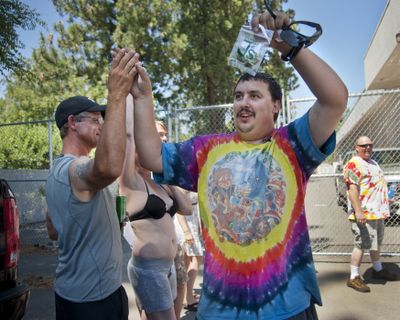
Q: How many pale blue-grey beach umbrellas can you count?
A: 0